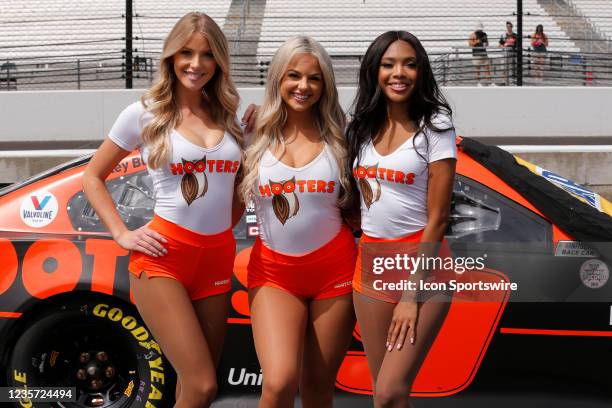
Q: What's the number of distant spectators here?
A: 3